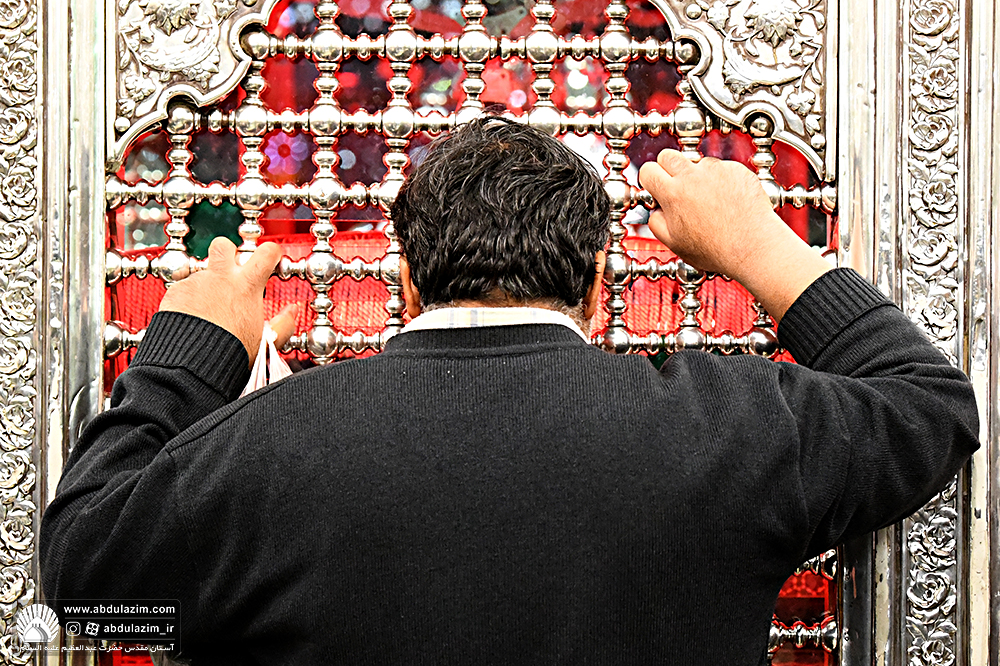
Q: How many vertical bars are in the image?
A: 9